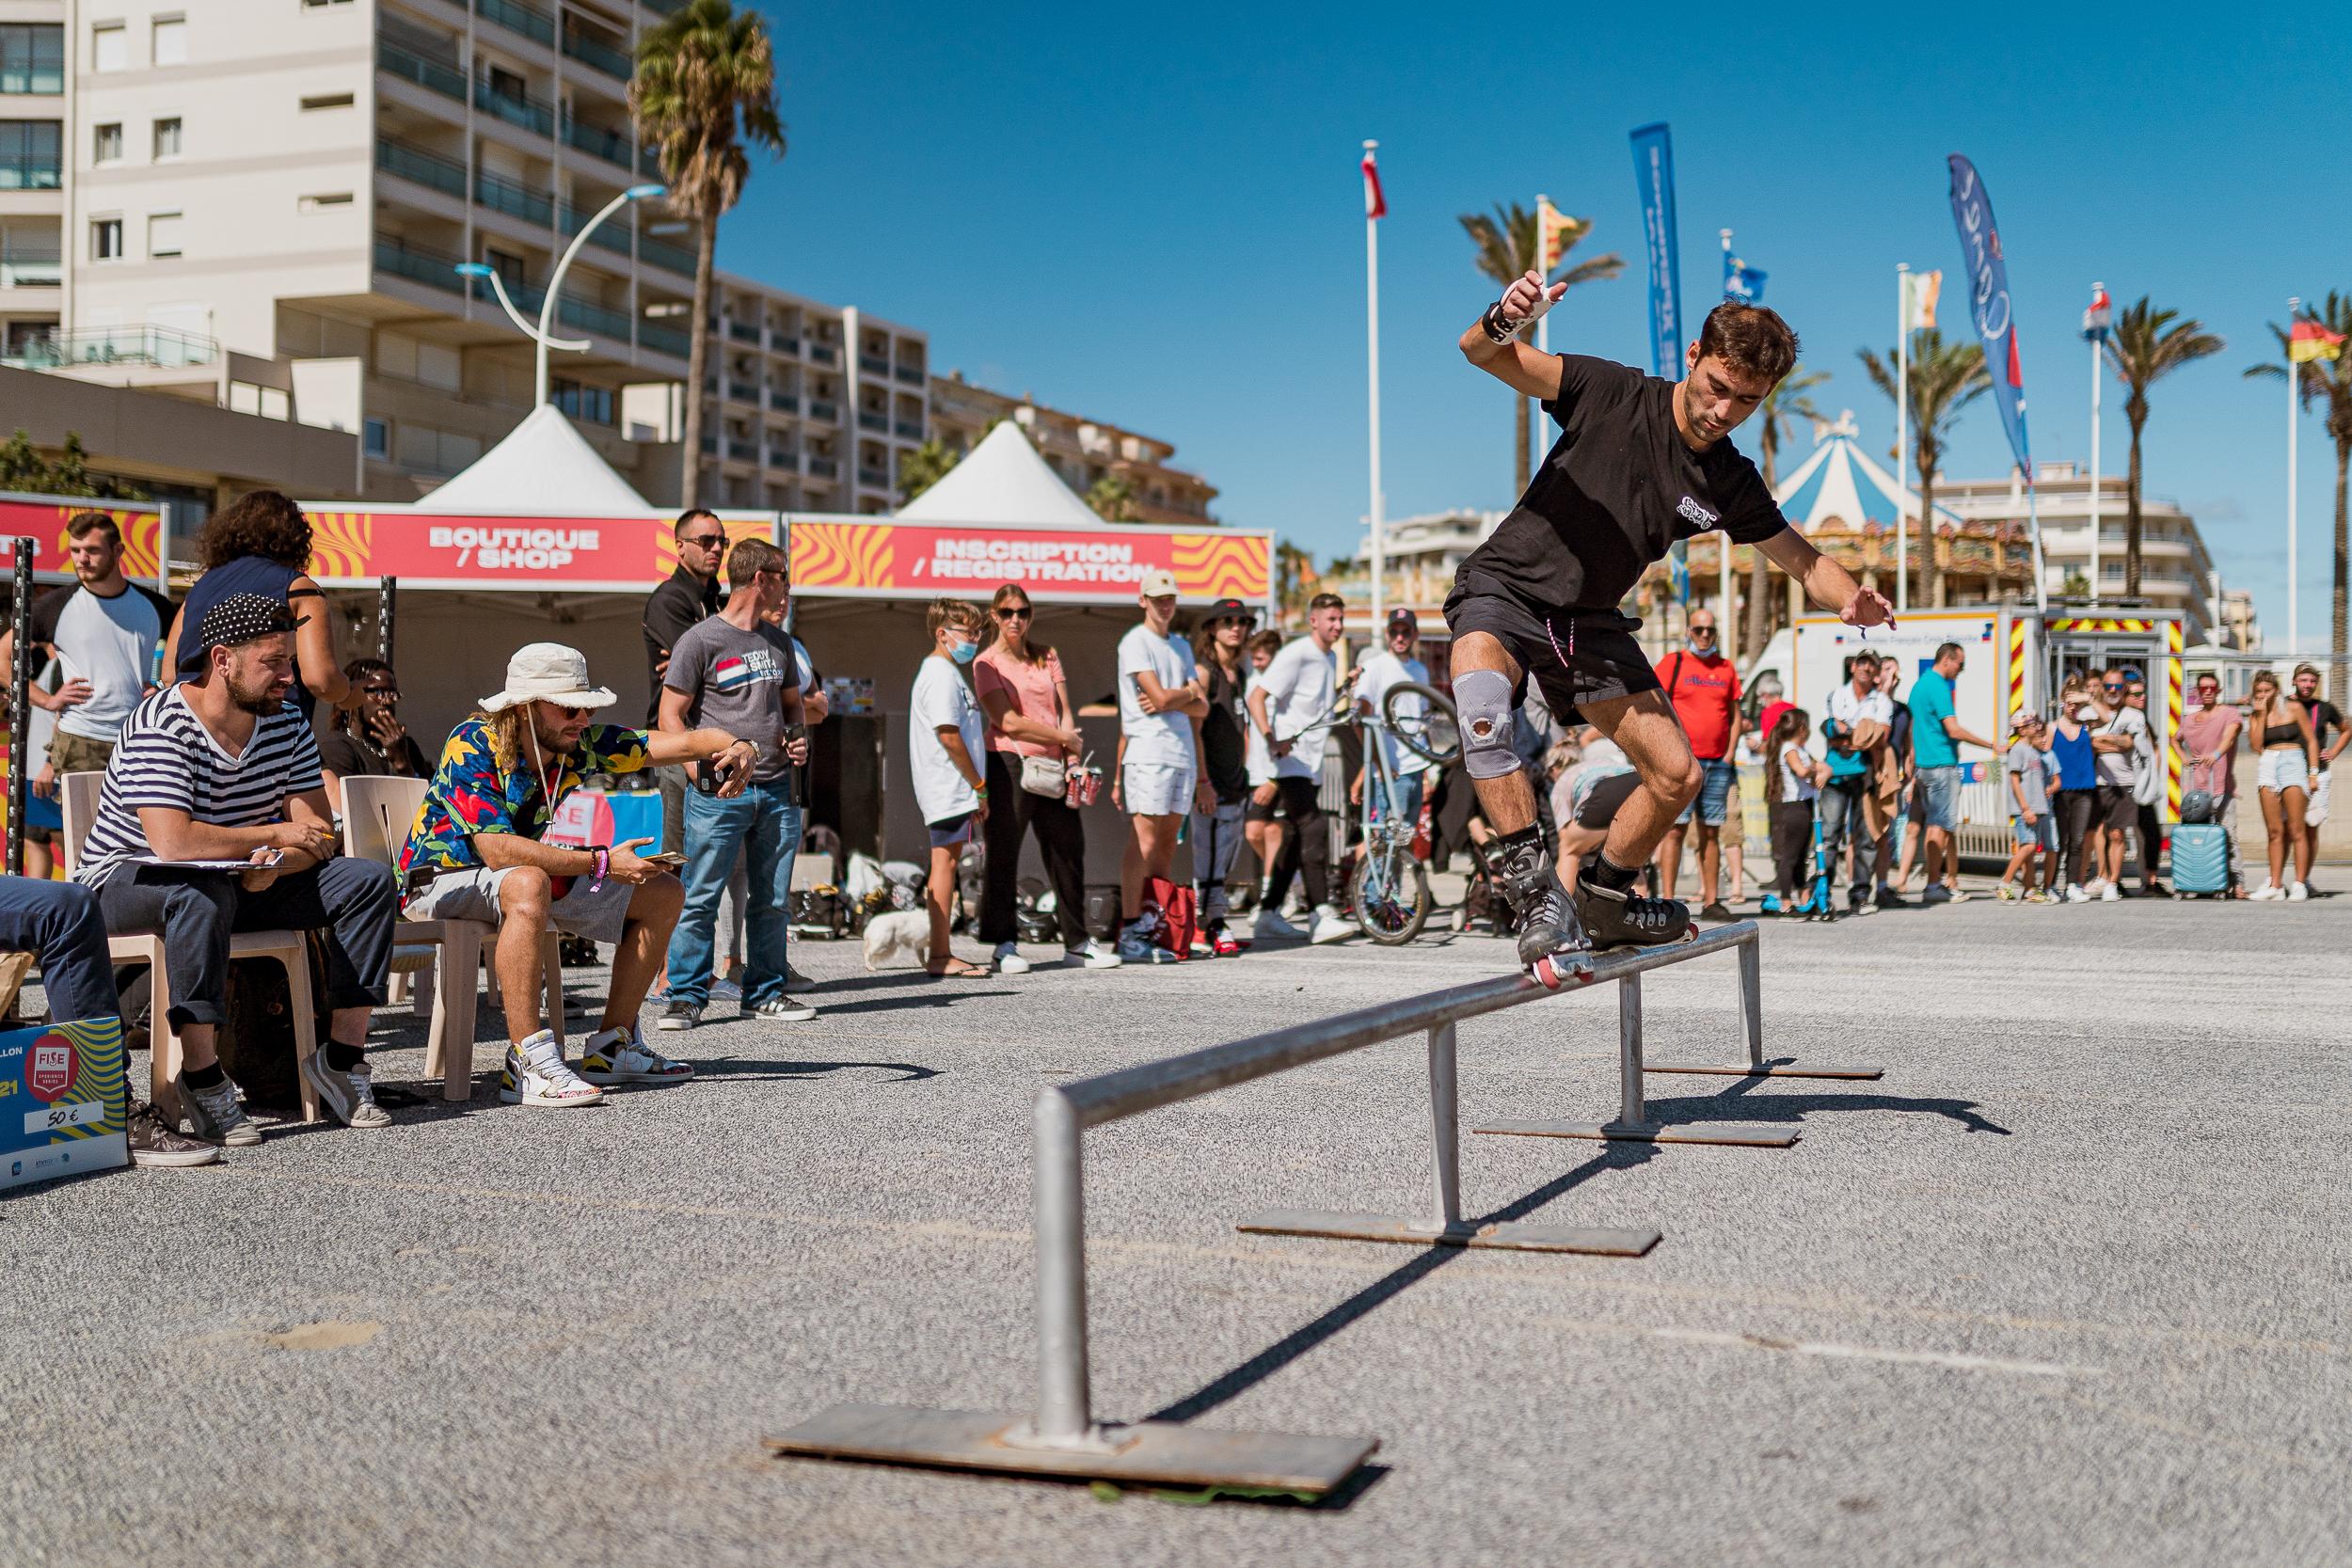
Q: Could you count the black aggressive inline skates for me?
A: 2